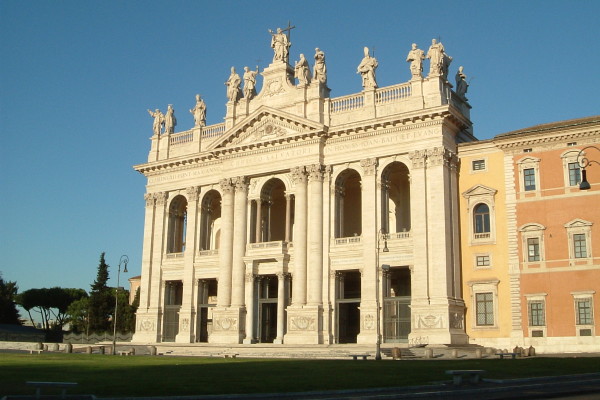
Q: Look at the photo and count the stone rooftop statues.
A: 12